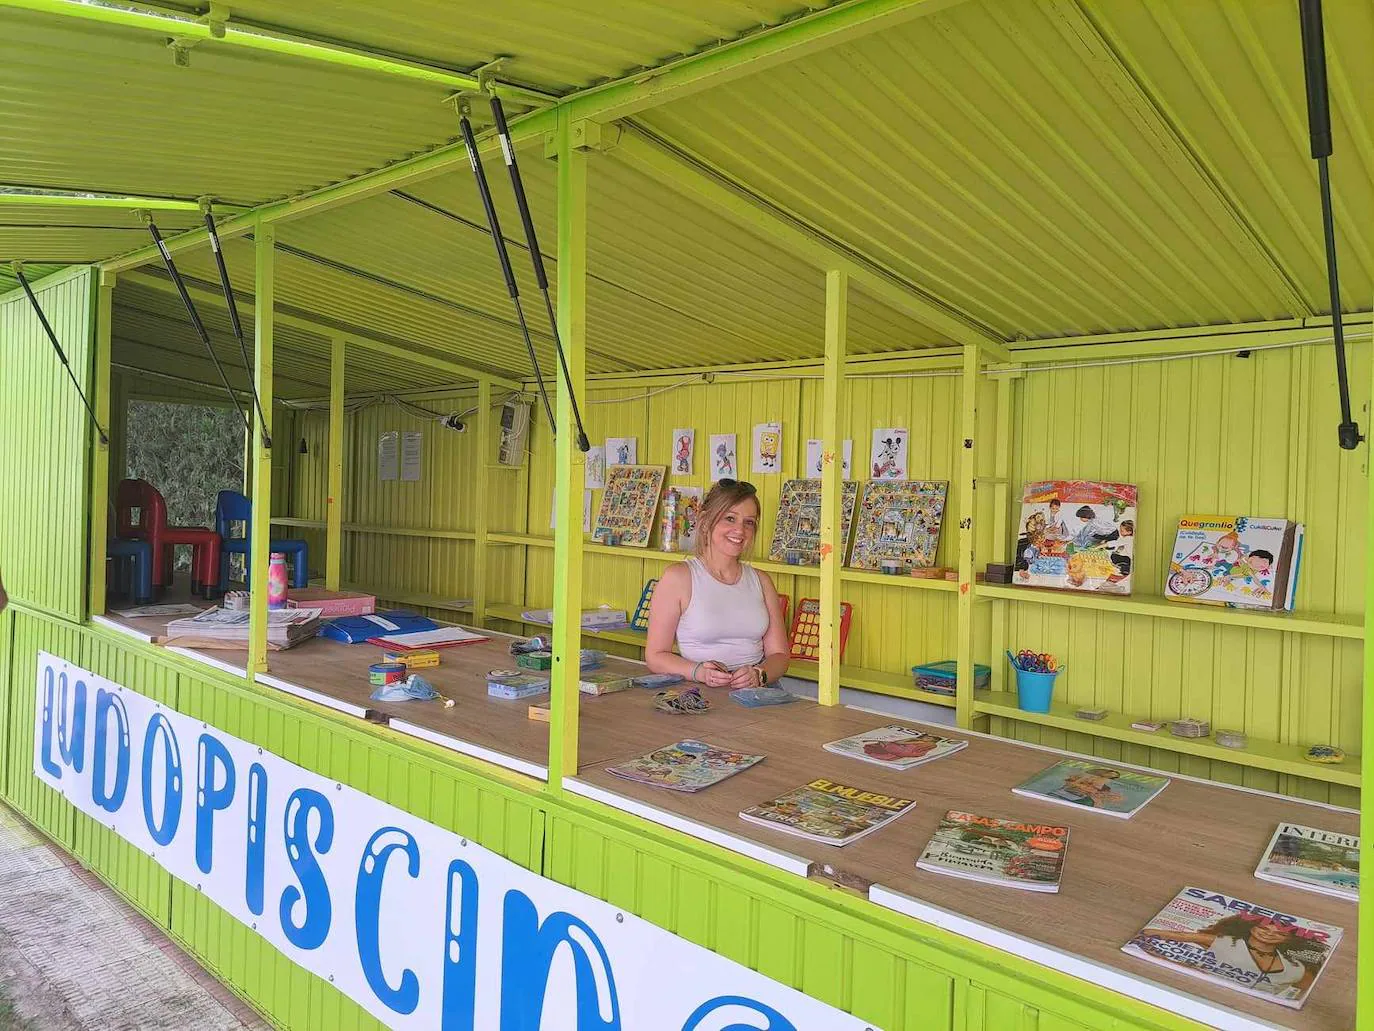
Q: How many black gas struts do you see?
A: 6